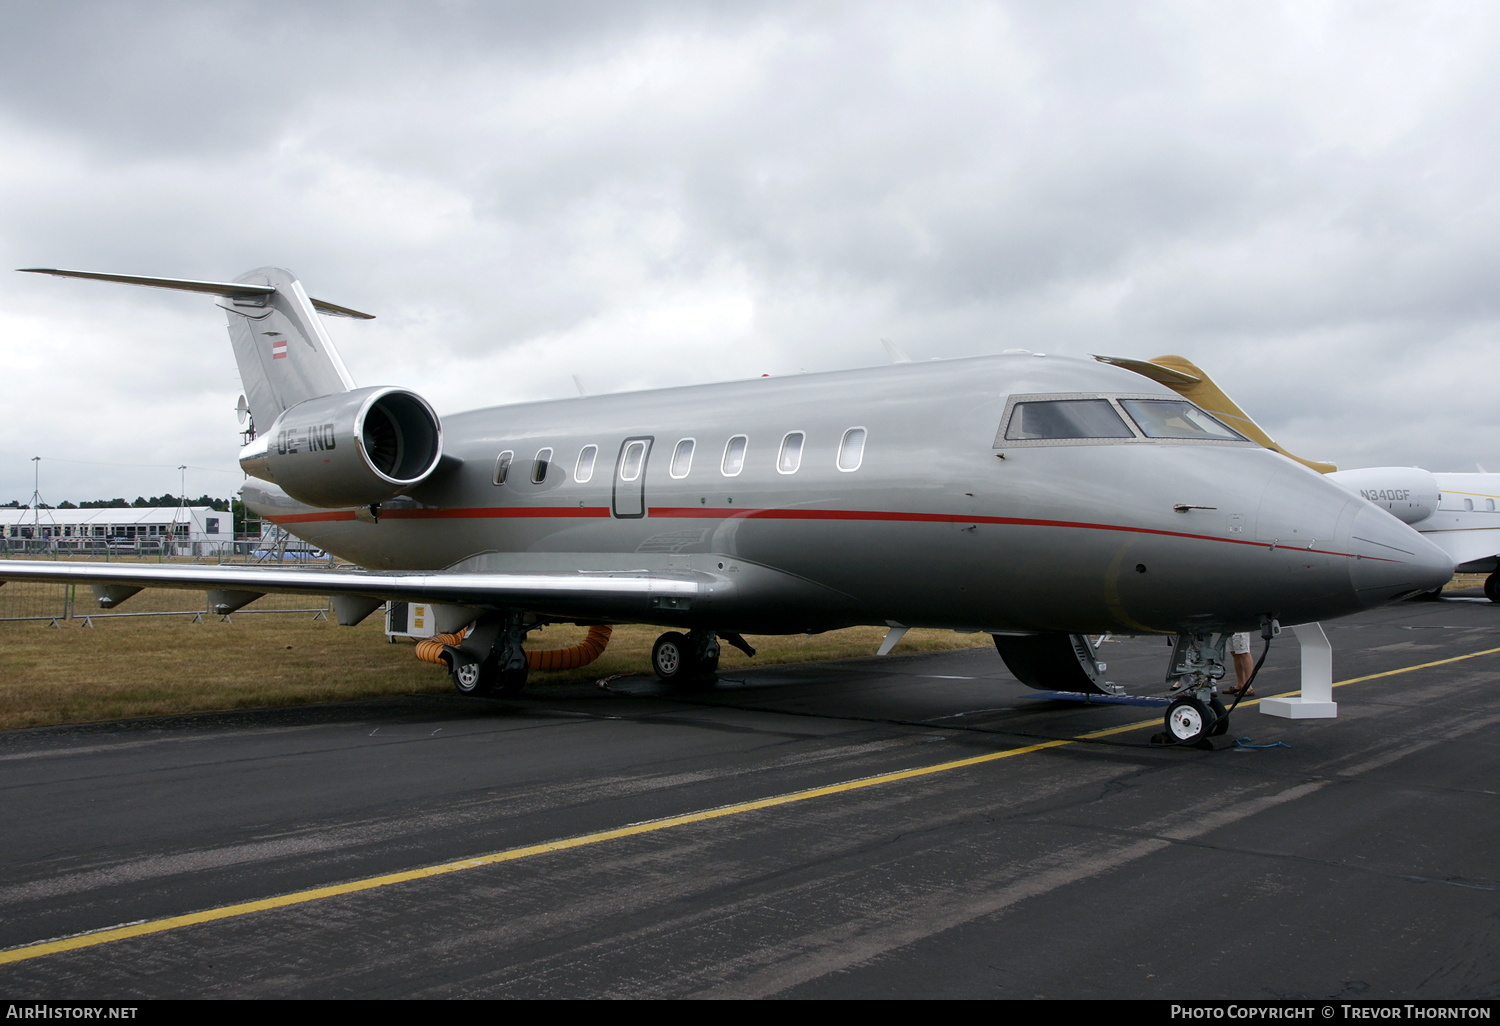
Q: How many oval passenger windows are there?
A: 8